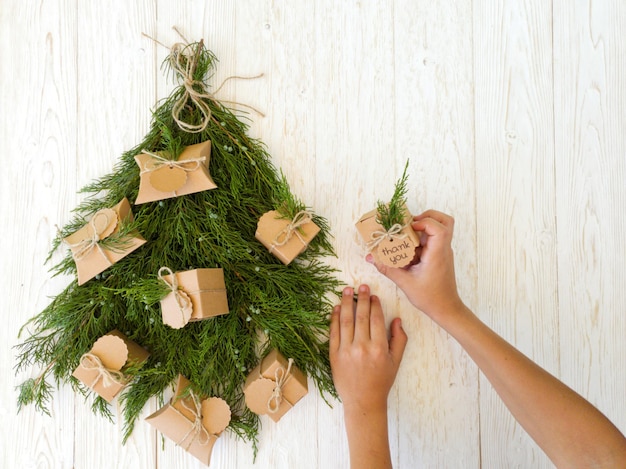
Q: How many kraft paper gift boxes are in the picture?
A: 8